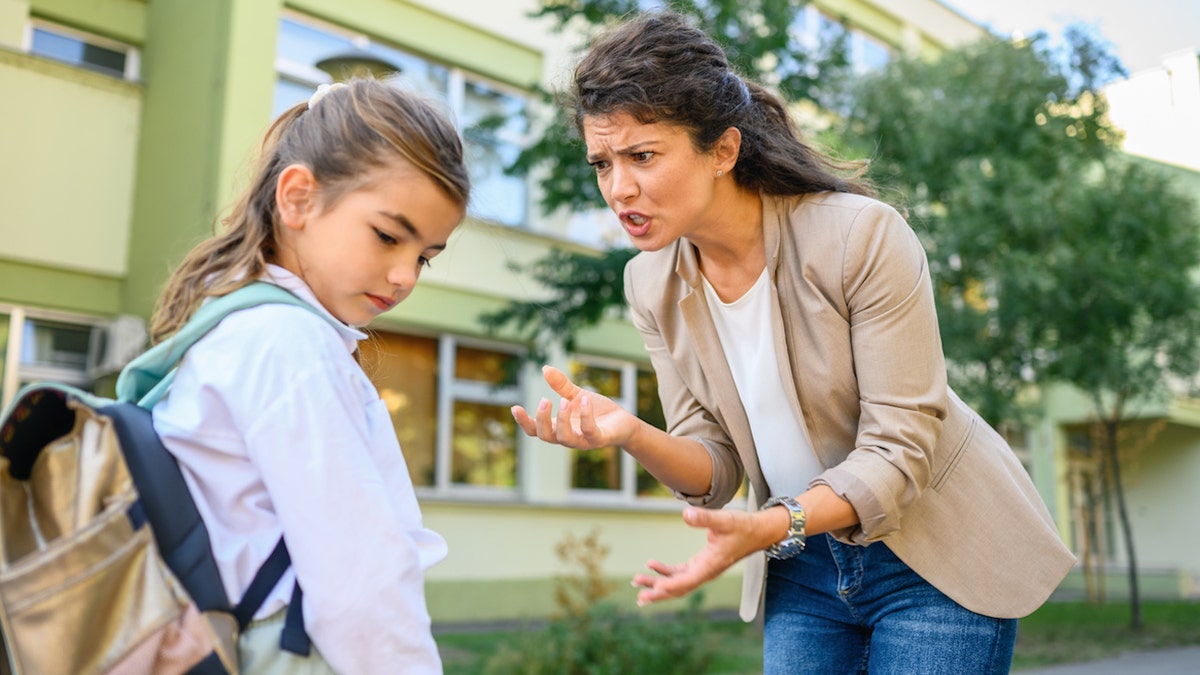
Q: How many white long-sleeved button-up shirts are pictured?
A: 1